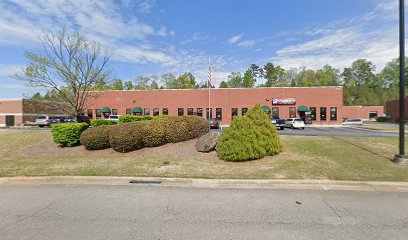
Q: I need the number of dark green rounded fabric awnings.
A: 4